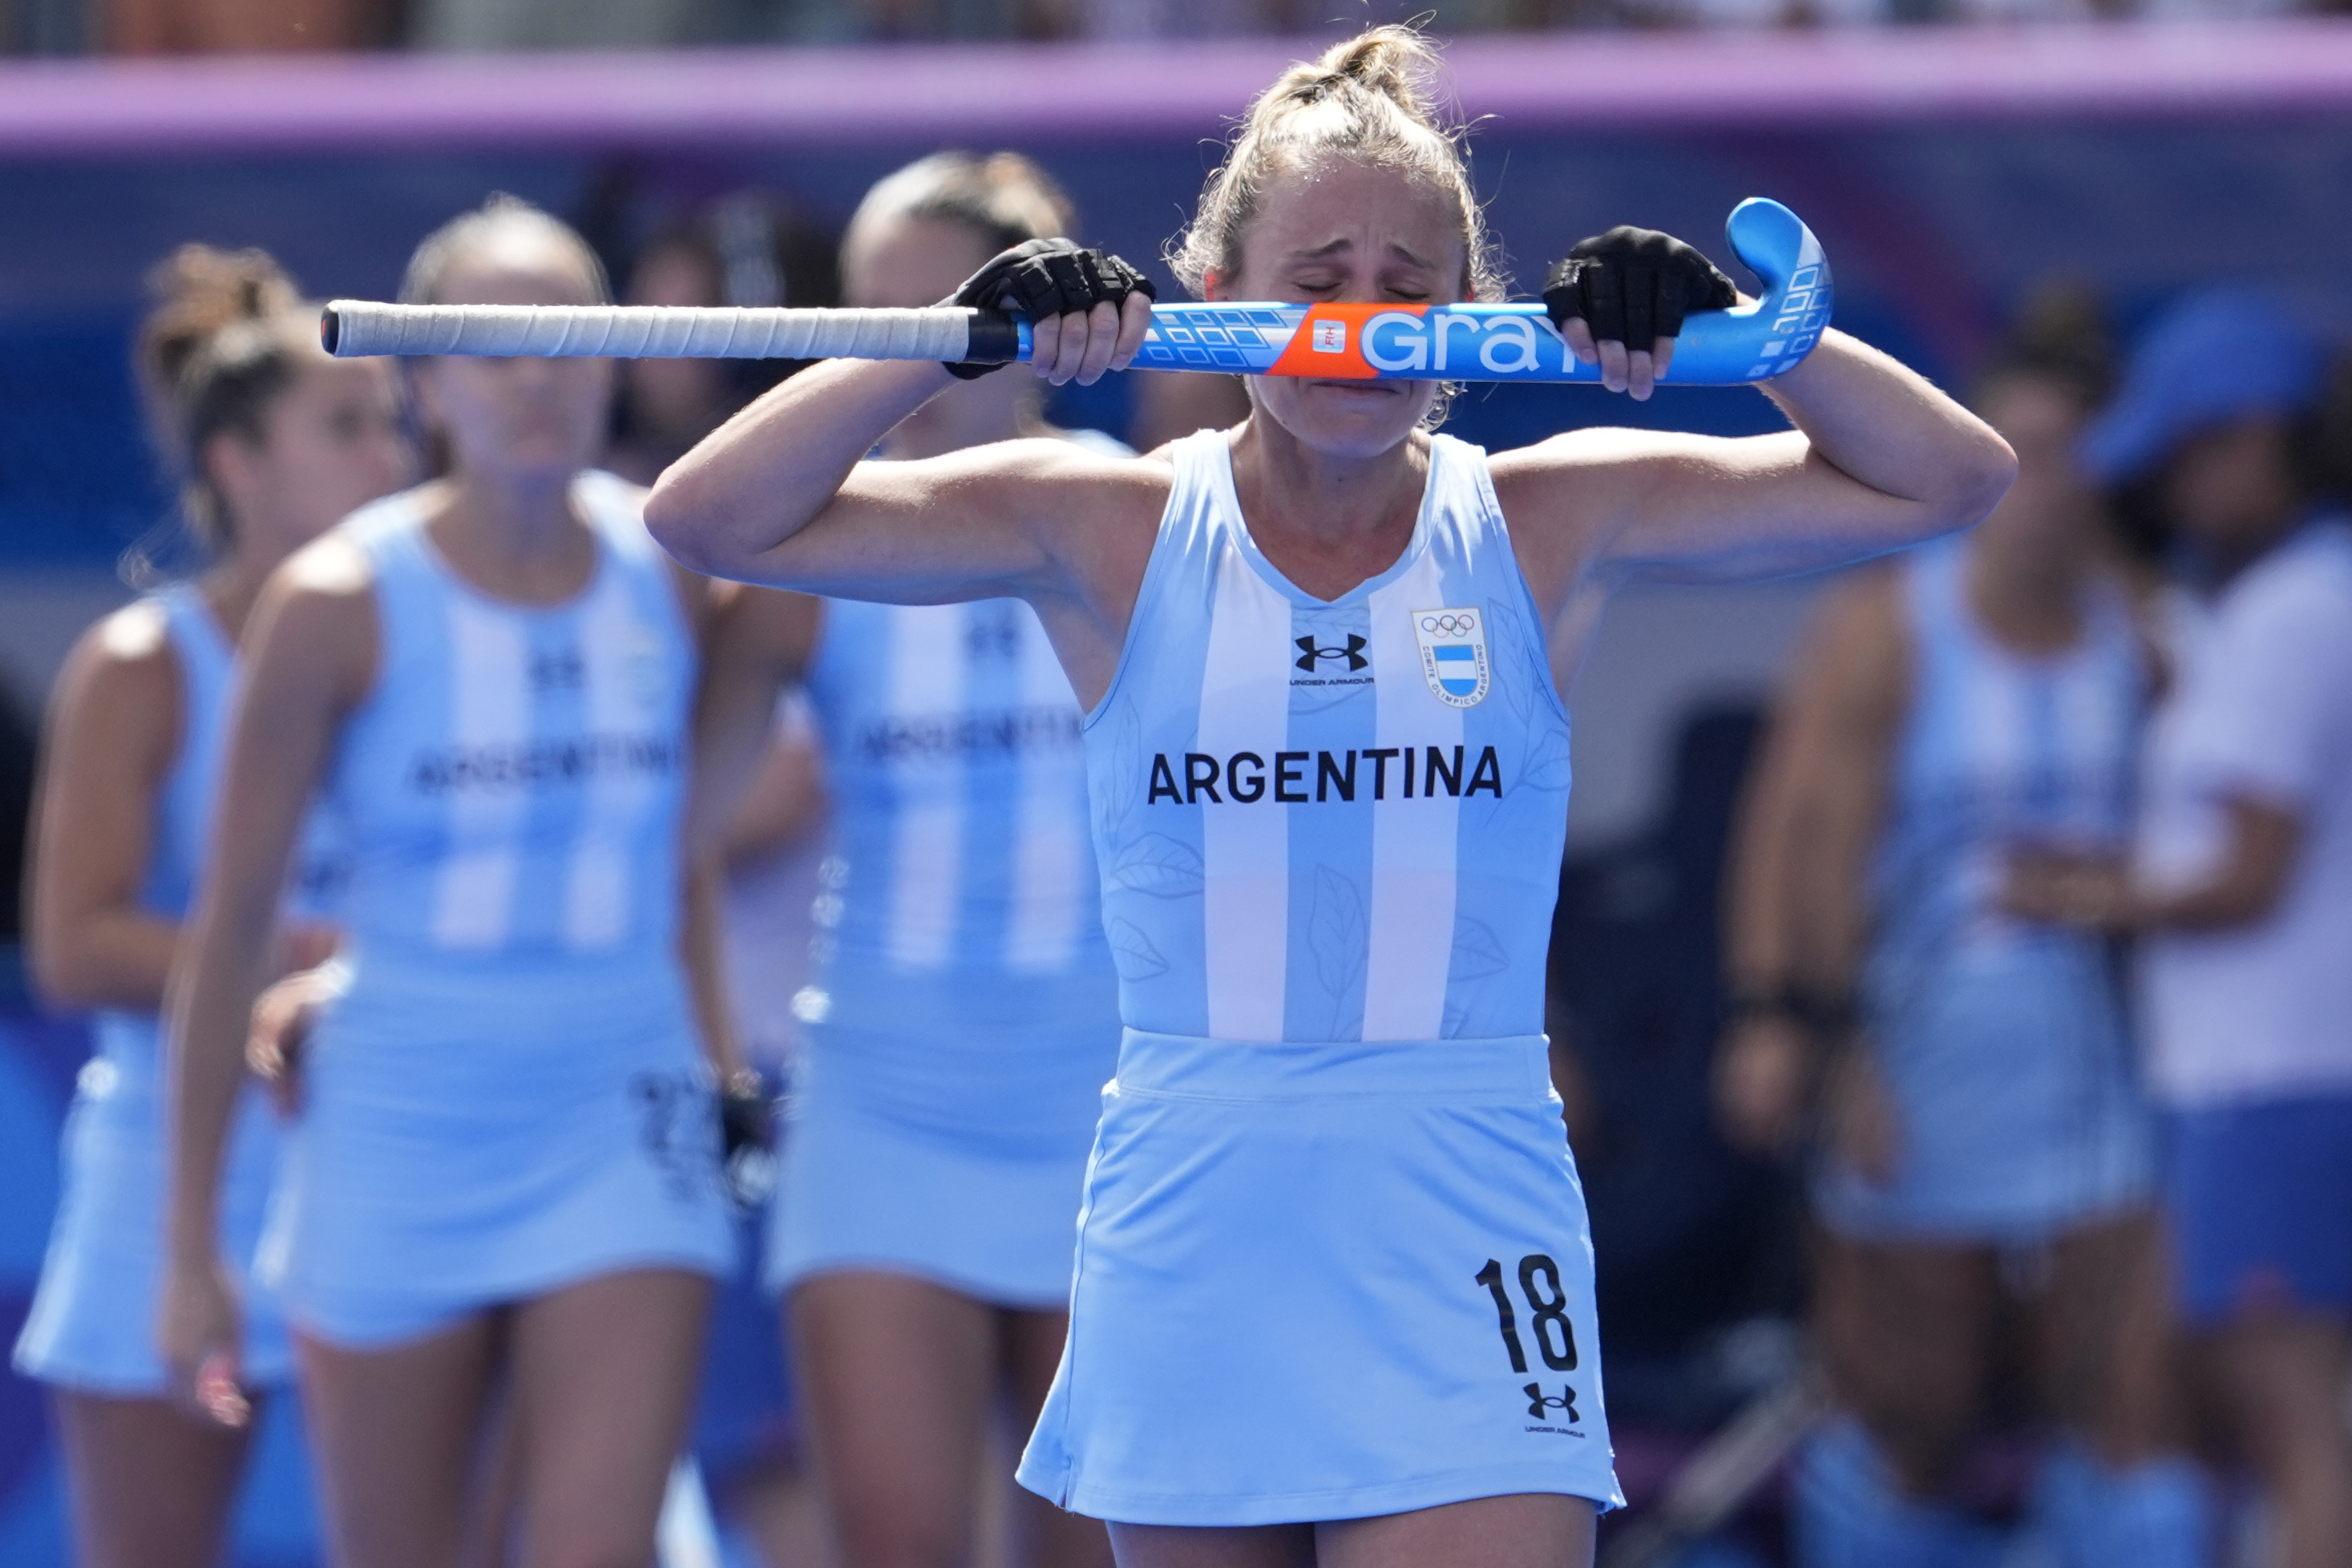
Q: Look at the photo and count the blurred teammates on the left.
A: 3